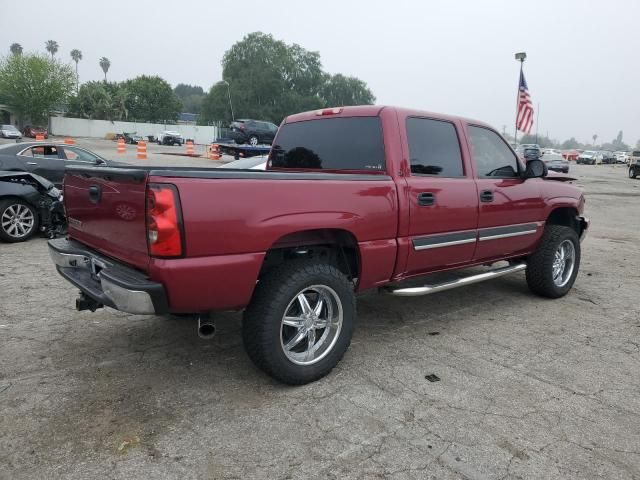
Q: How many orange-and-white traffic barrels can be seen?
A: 6